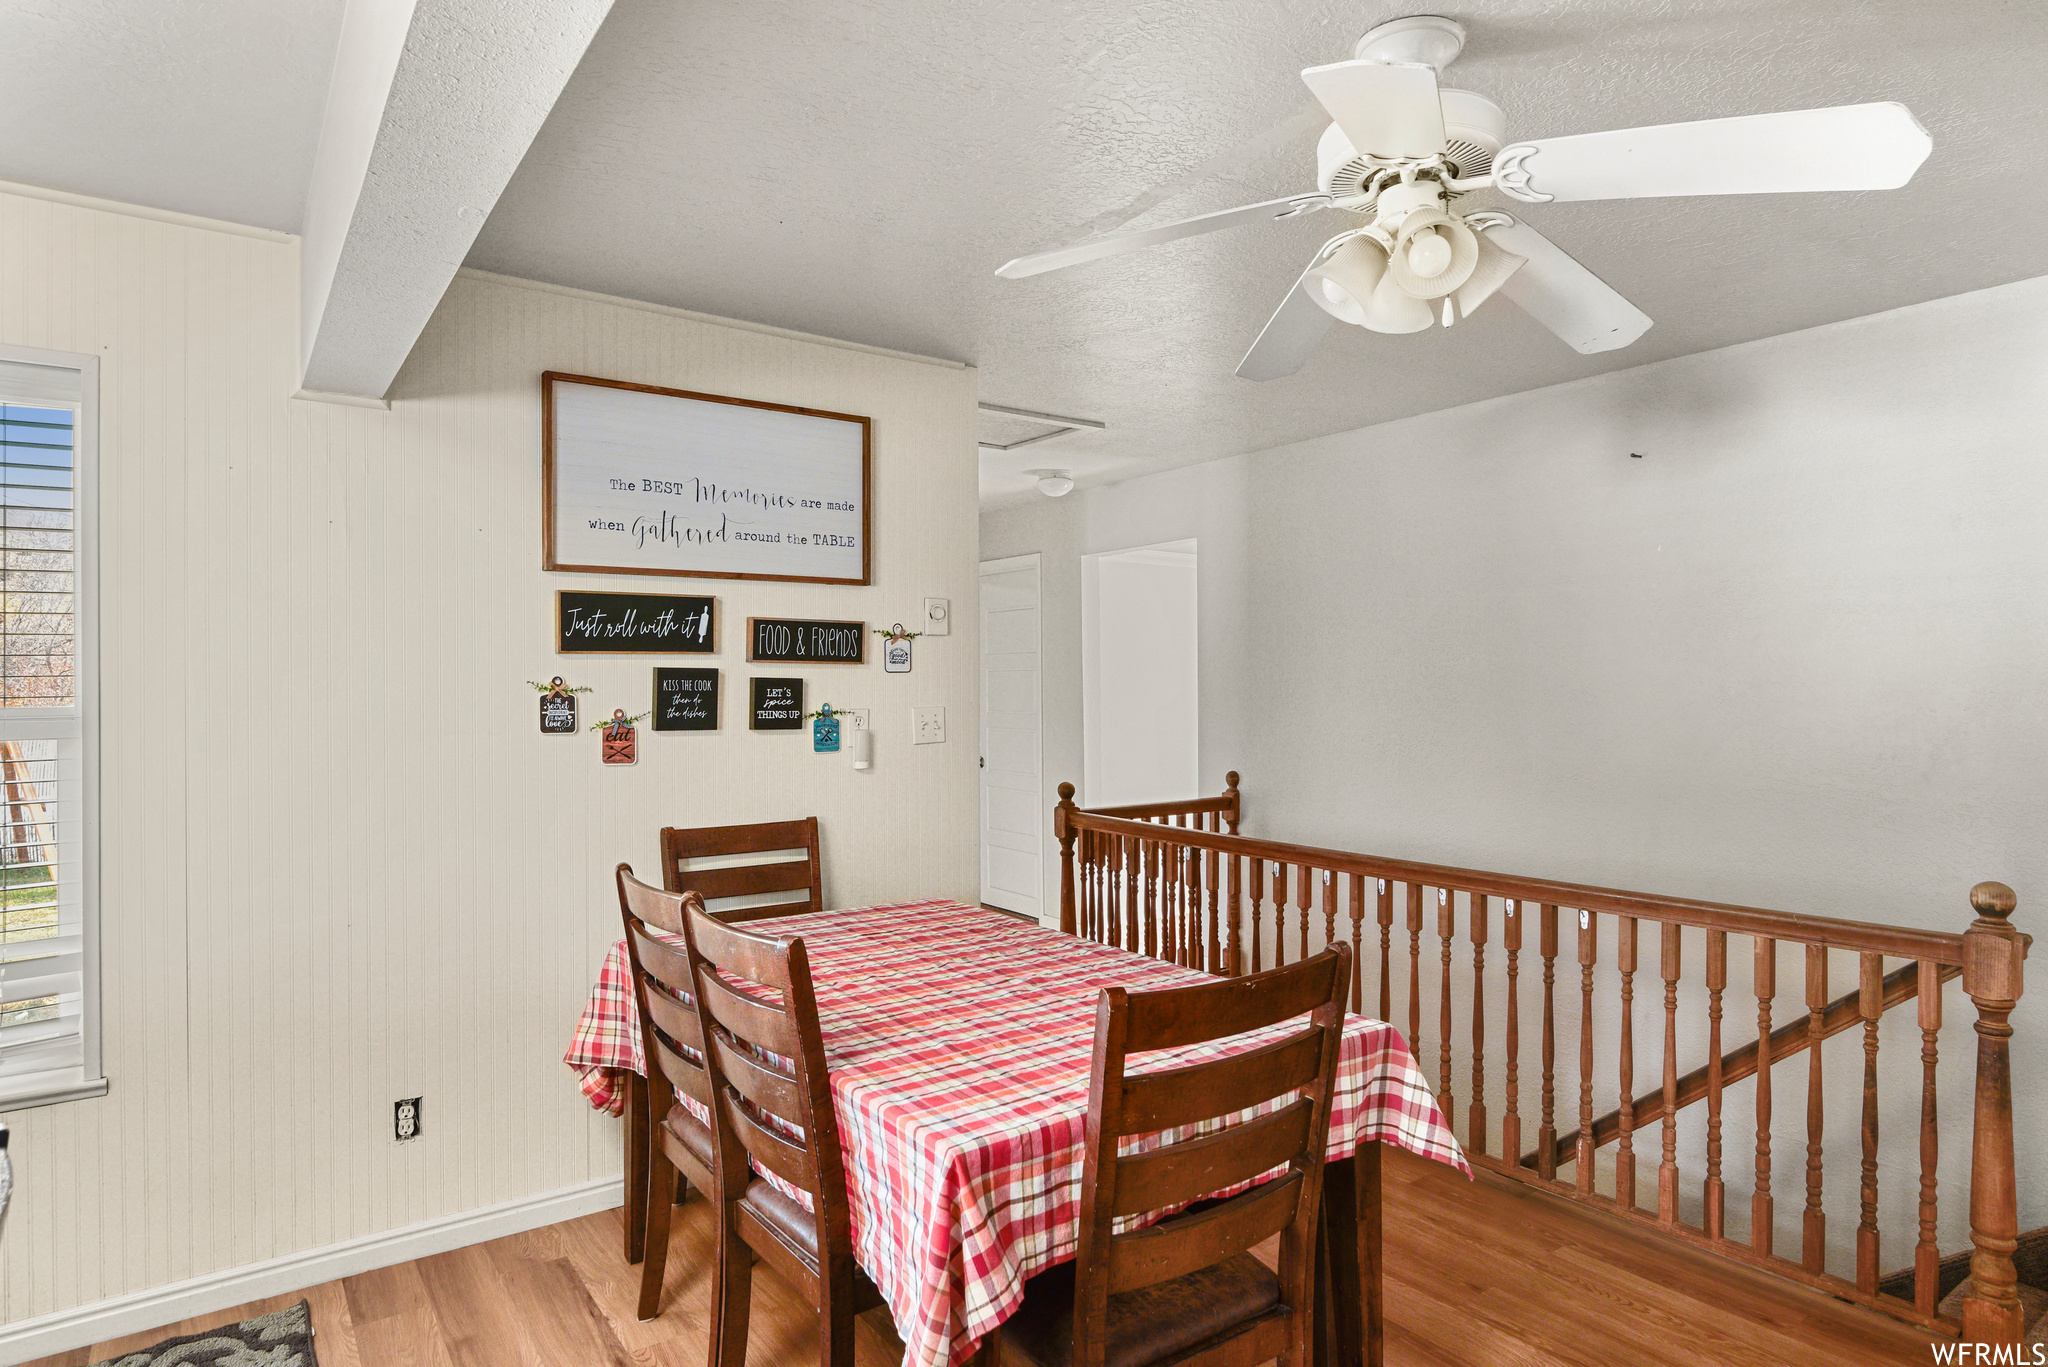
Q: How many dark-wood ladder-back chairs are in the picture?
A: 4